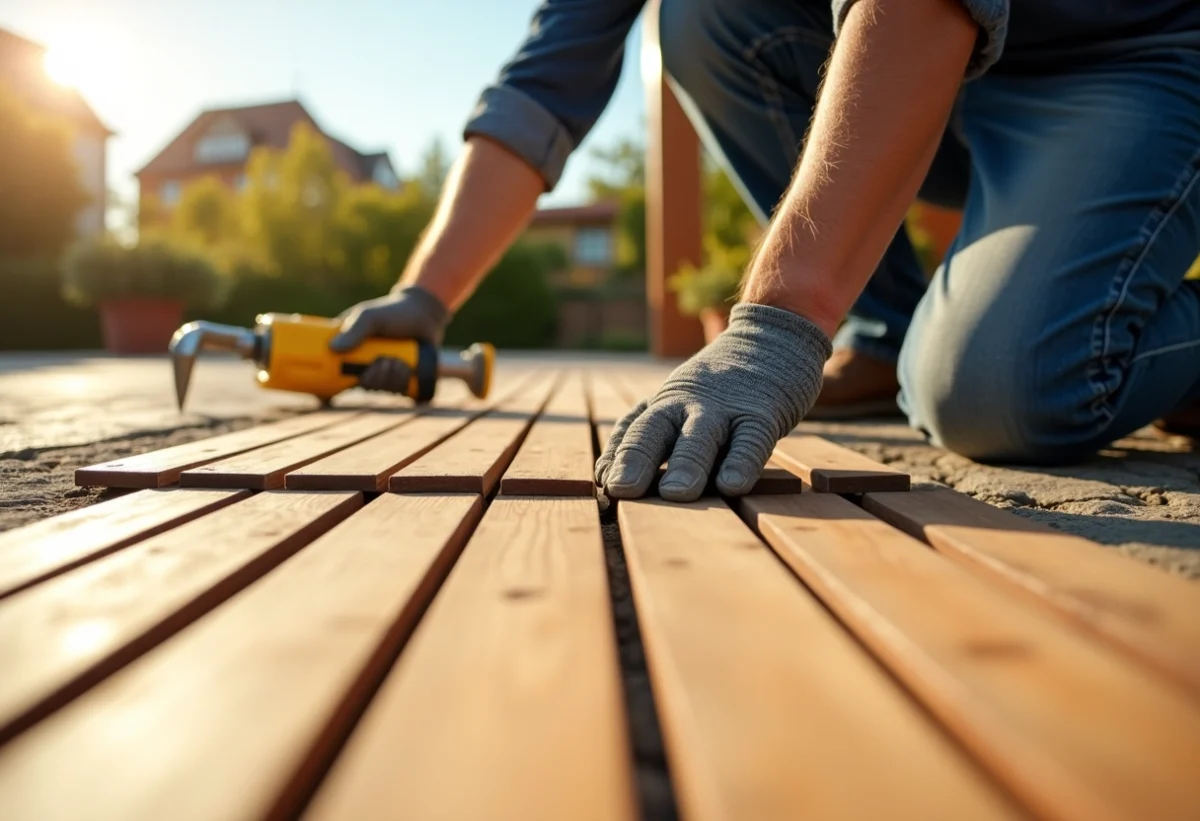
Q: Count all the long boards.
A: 7